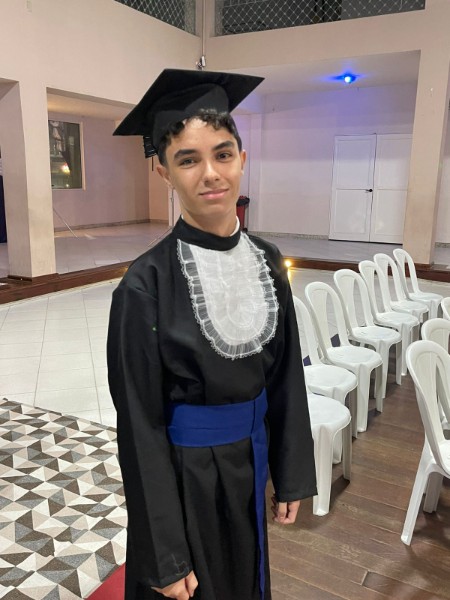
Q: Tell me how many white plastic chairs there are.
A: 10